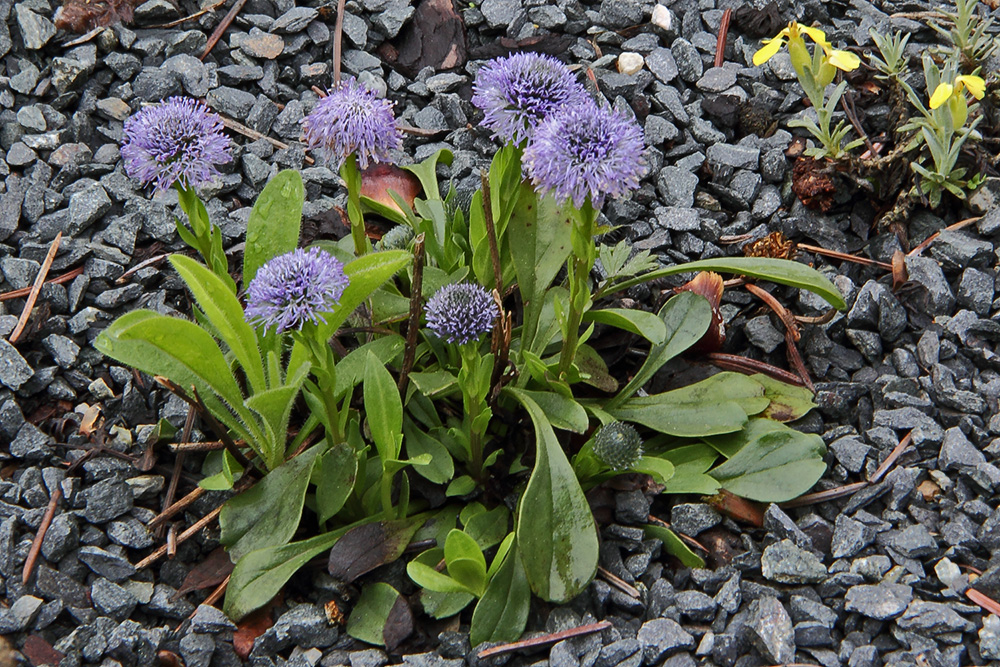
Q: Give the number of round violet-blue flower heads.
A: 6